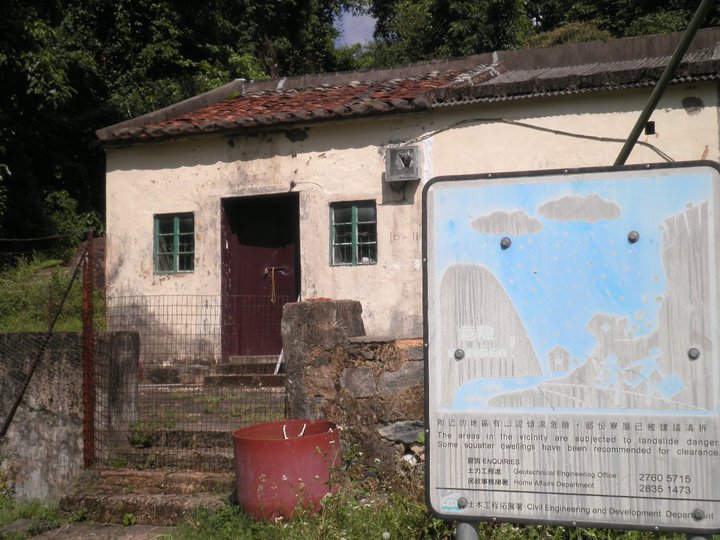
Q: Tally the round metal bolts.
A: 6